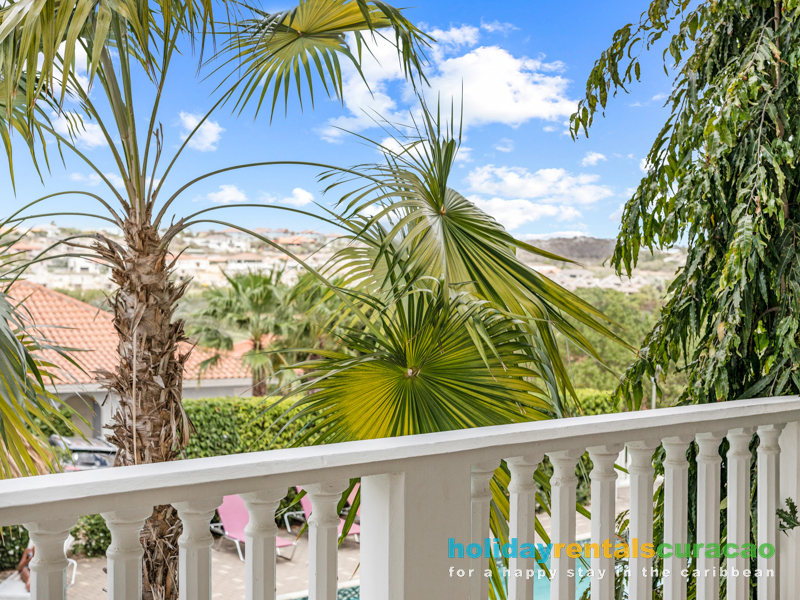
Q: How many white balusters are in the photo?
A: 14